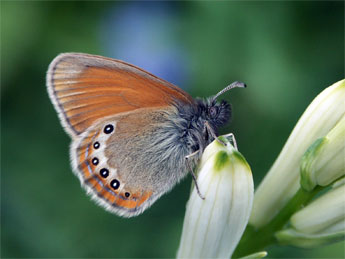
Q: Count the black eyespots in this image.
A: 6